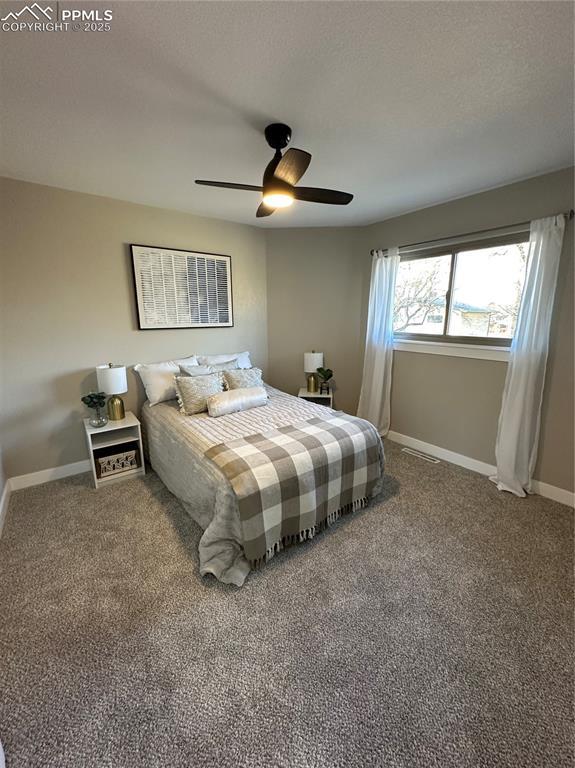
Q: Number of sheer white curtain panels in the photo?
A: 2